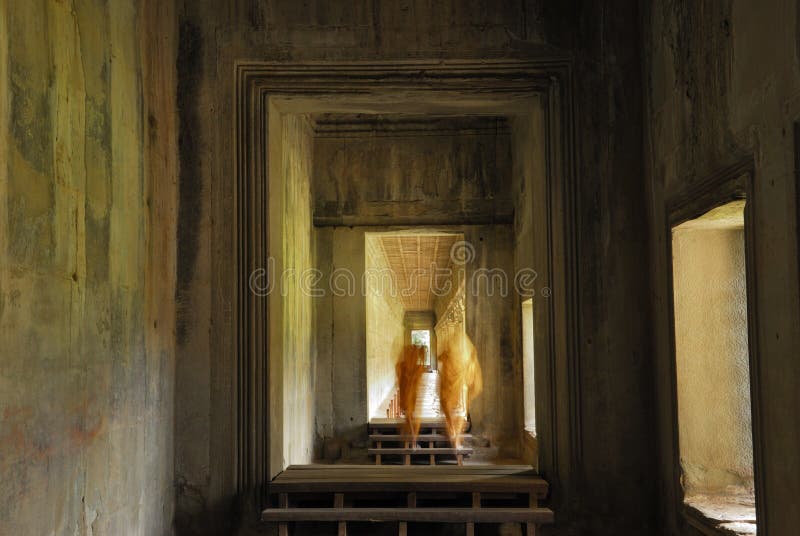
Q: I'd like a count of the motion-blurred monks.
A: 2